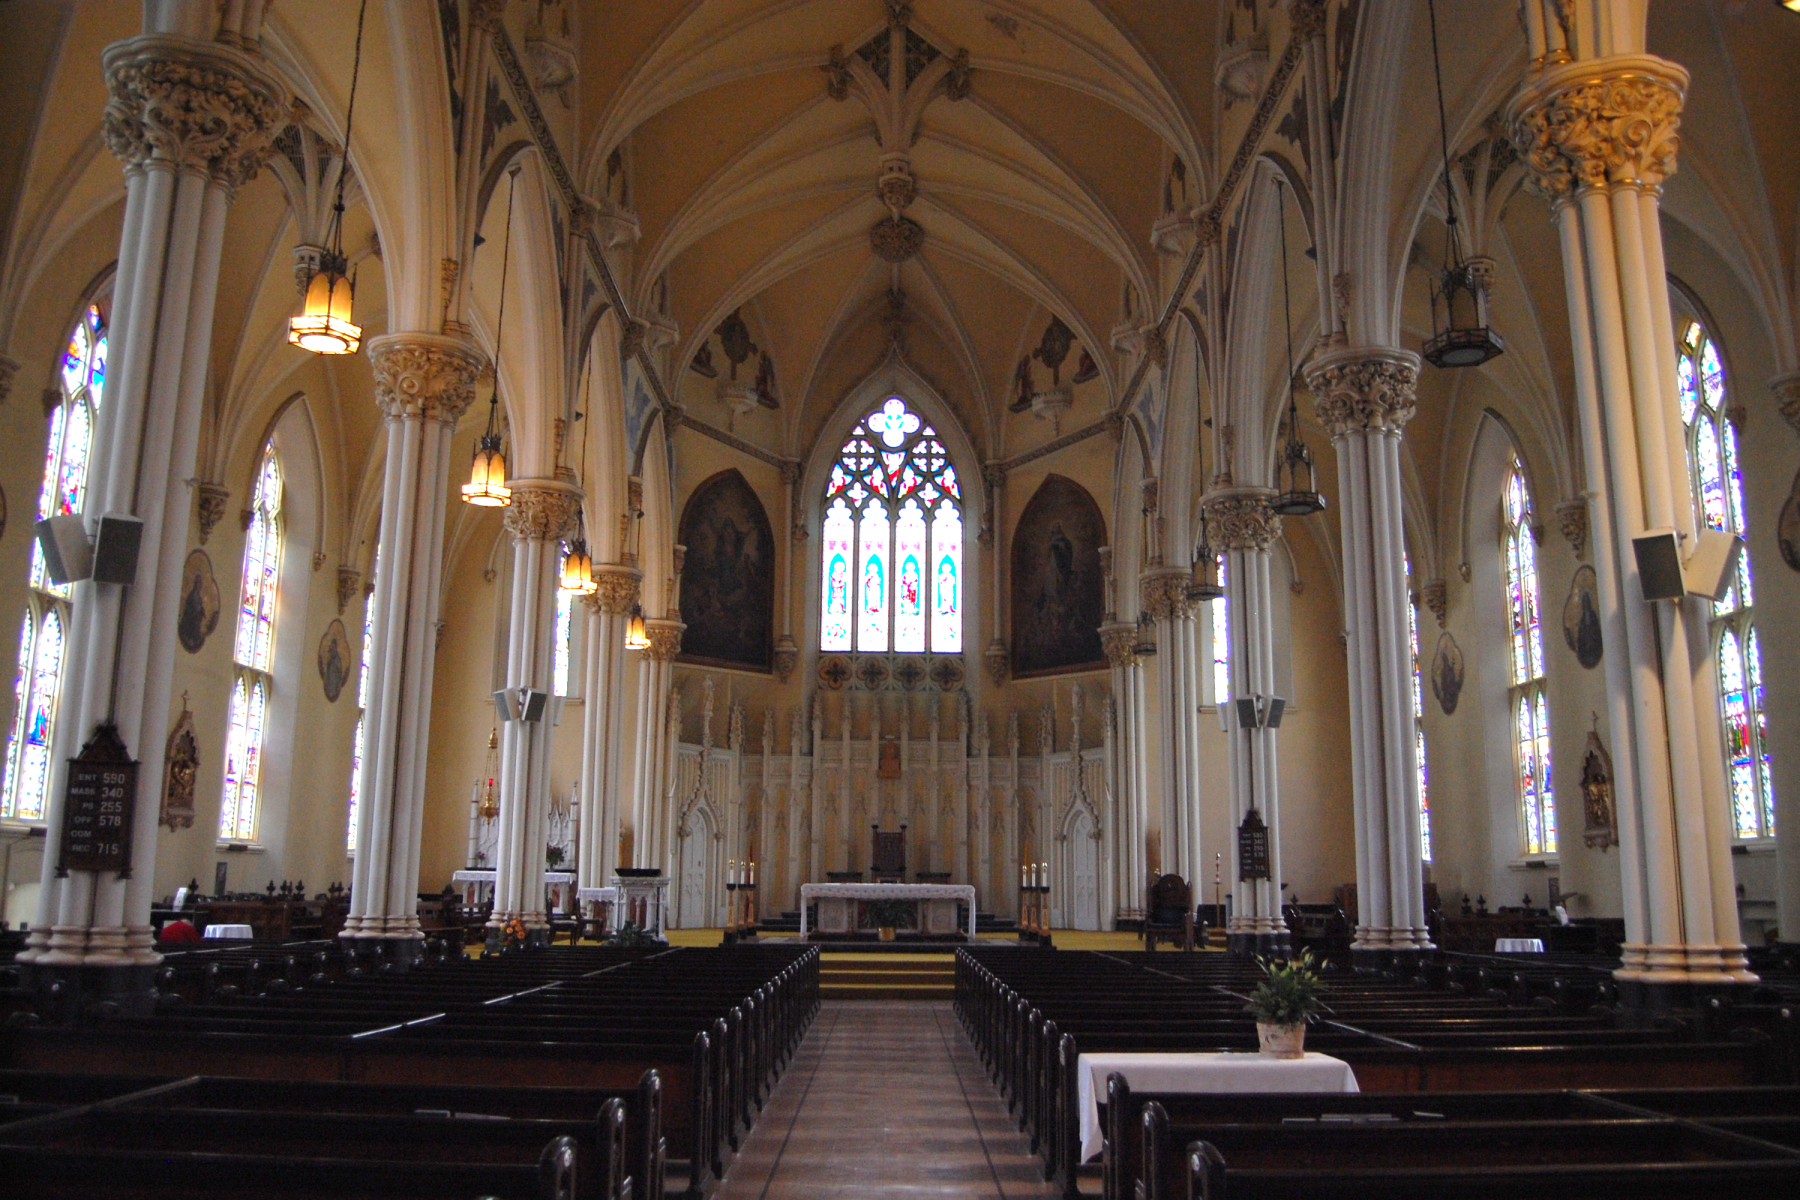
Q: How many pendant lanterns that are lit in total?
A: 4